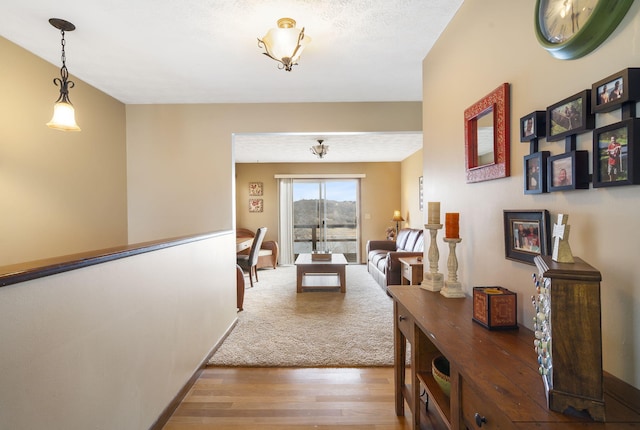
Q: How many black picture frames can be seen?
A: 7